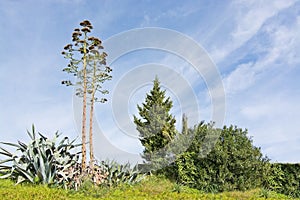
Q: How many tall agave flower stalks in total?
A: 2